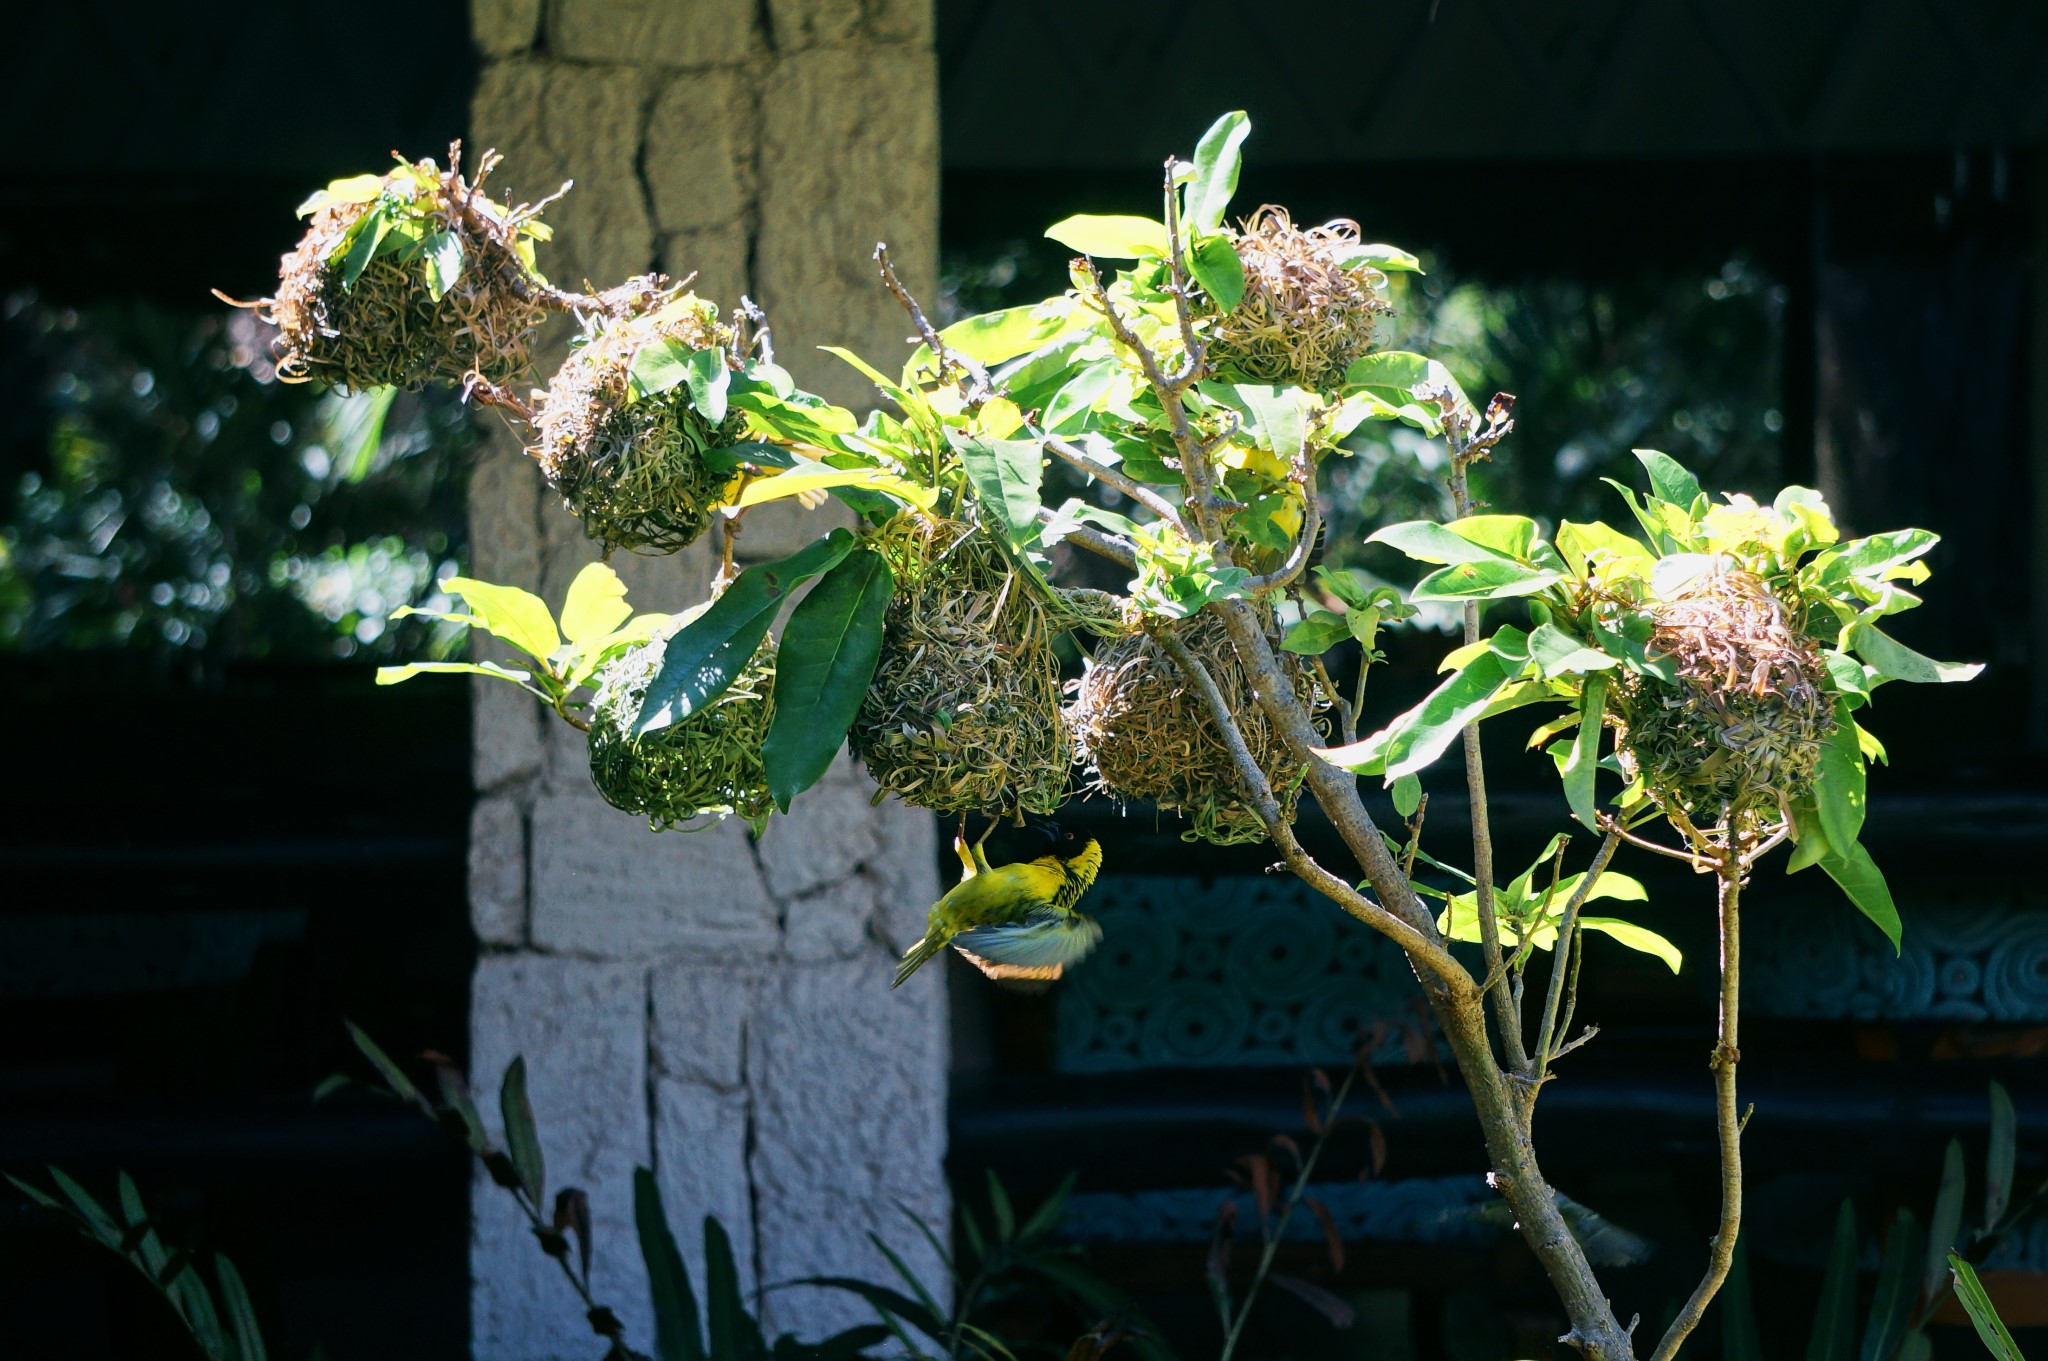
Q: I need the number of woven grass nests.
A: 7